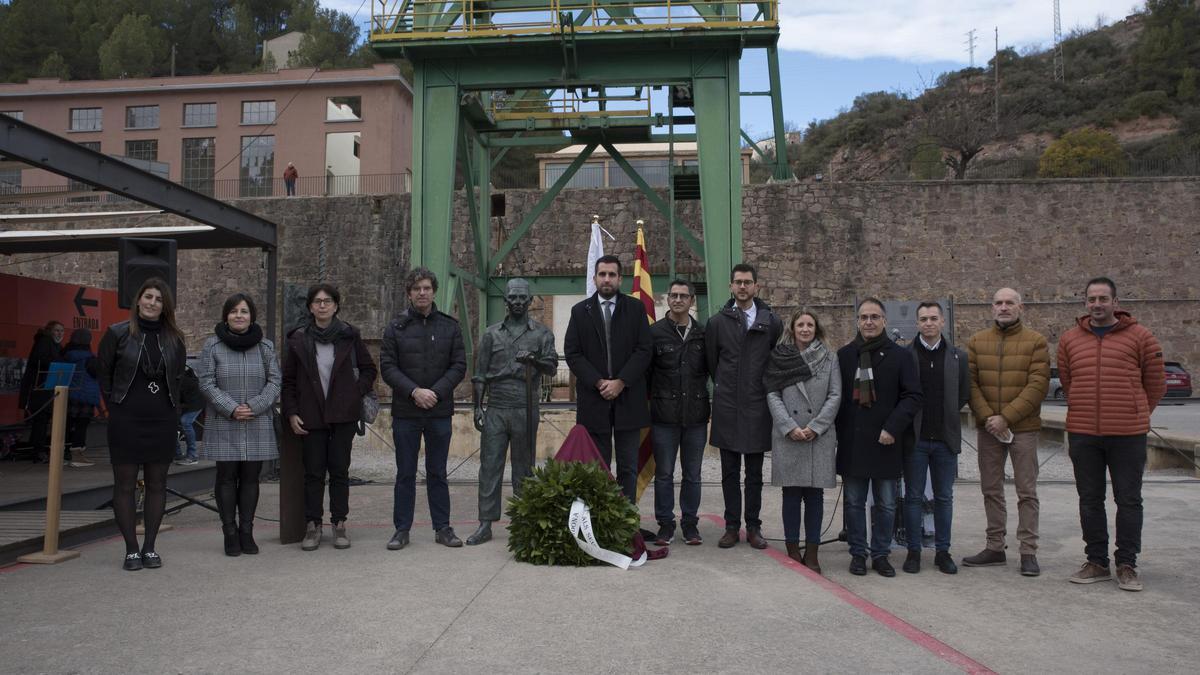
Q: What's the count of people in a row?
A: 12